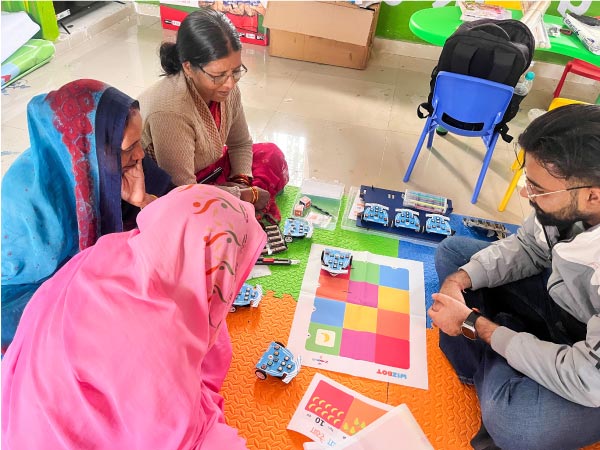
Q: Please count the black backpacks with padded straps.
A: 1